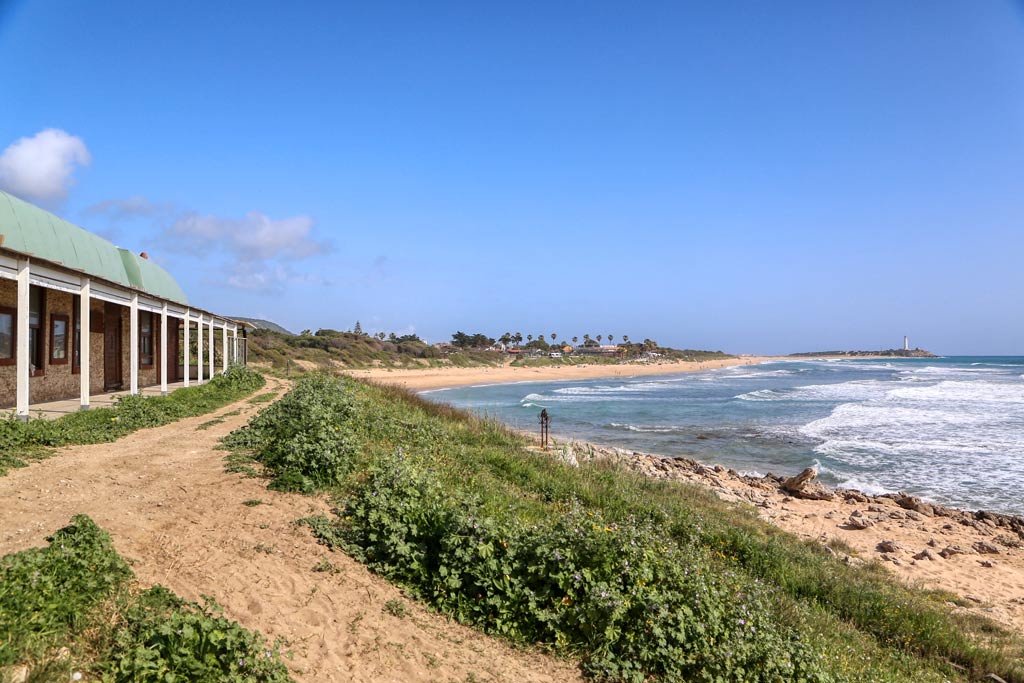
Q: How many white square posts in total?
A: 9